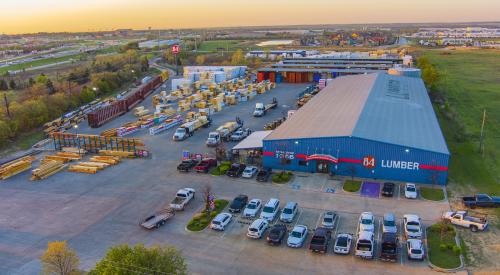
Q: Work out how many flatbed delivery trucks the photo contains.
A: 3